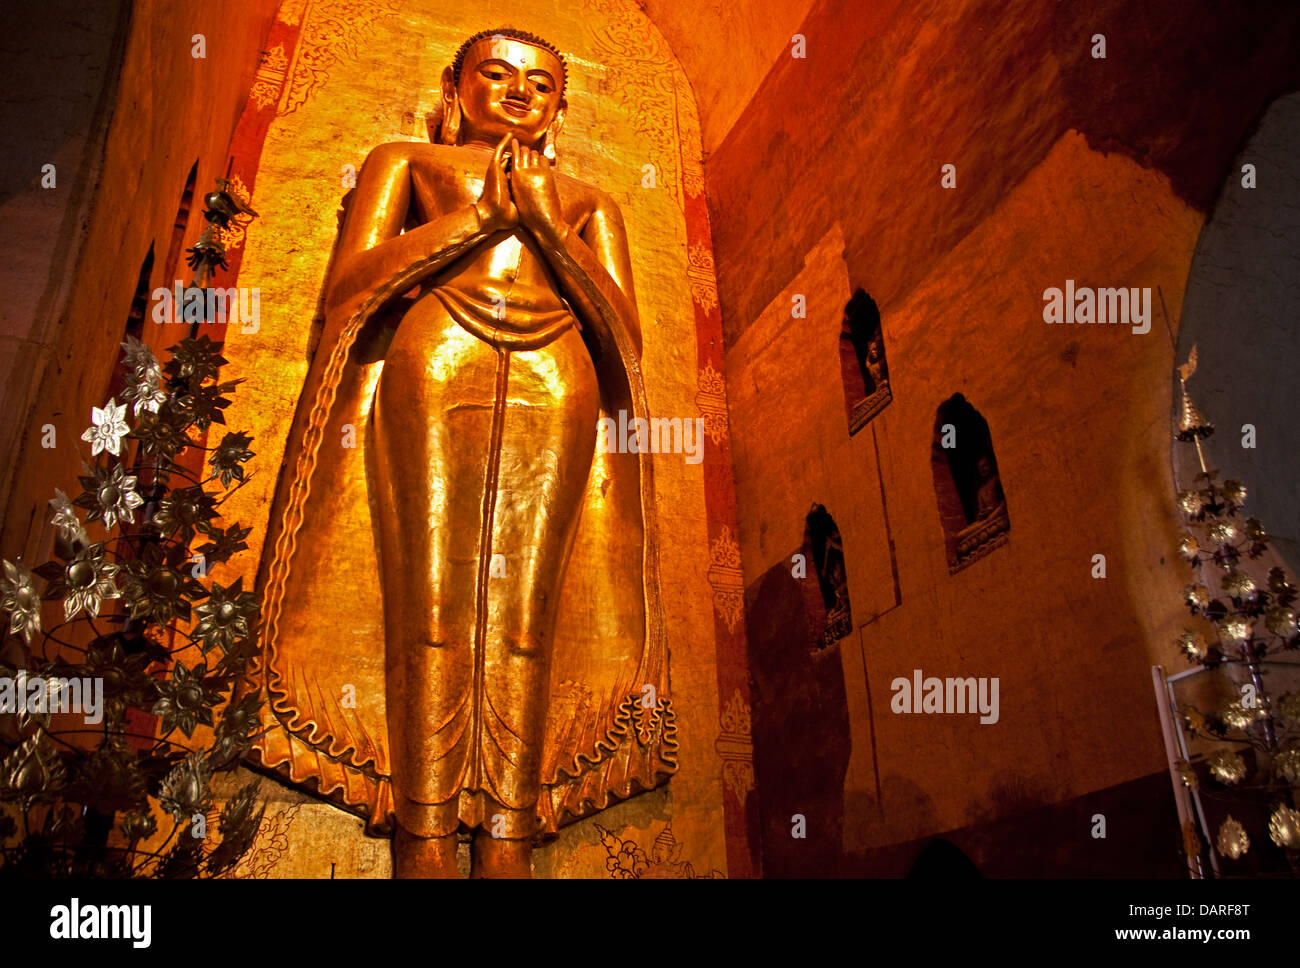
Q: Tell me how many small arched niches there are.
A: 3